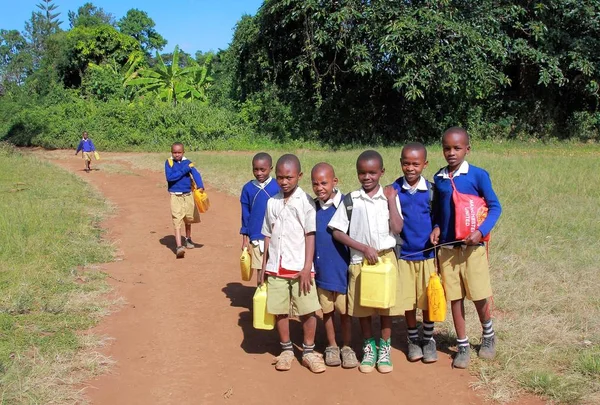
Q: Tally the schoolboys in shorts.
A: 8